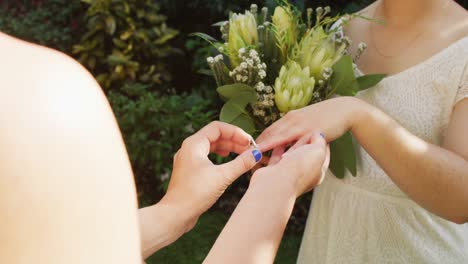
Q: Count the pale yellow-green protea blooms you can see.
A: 4